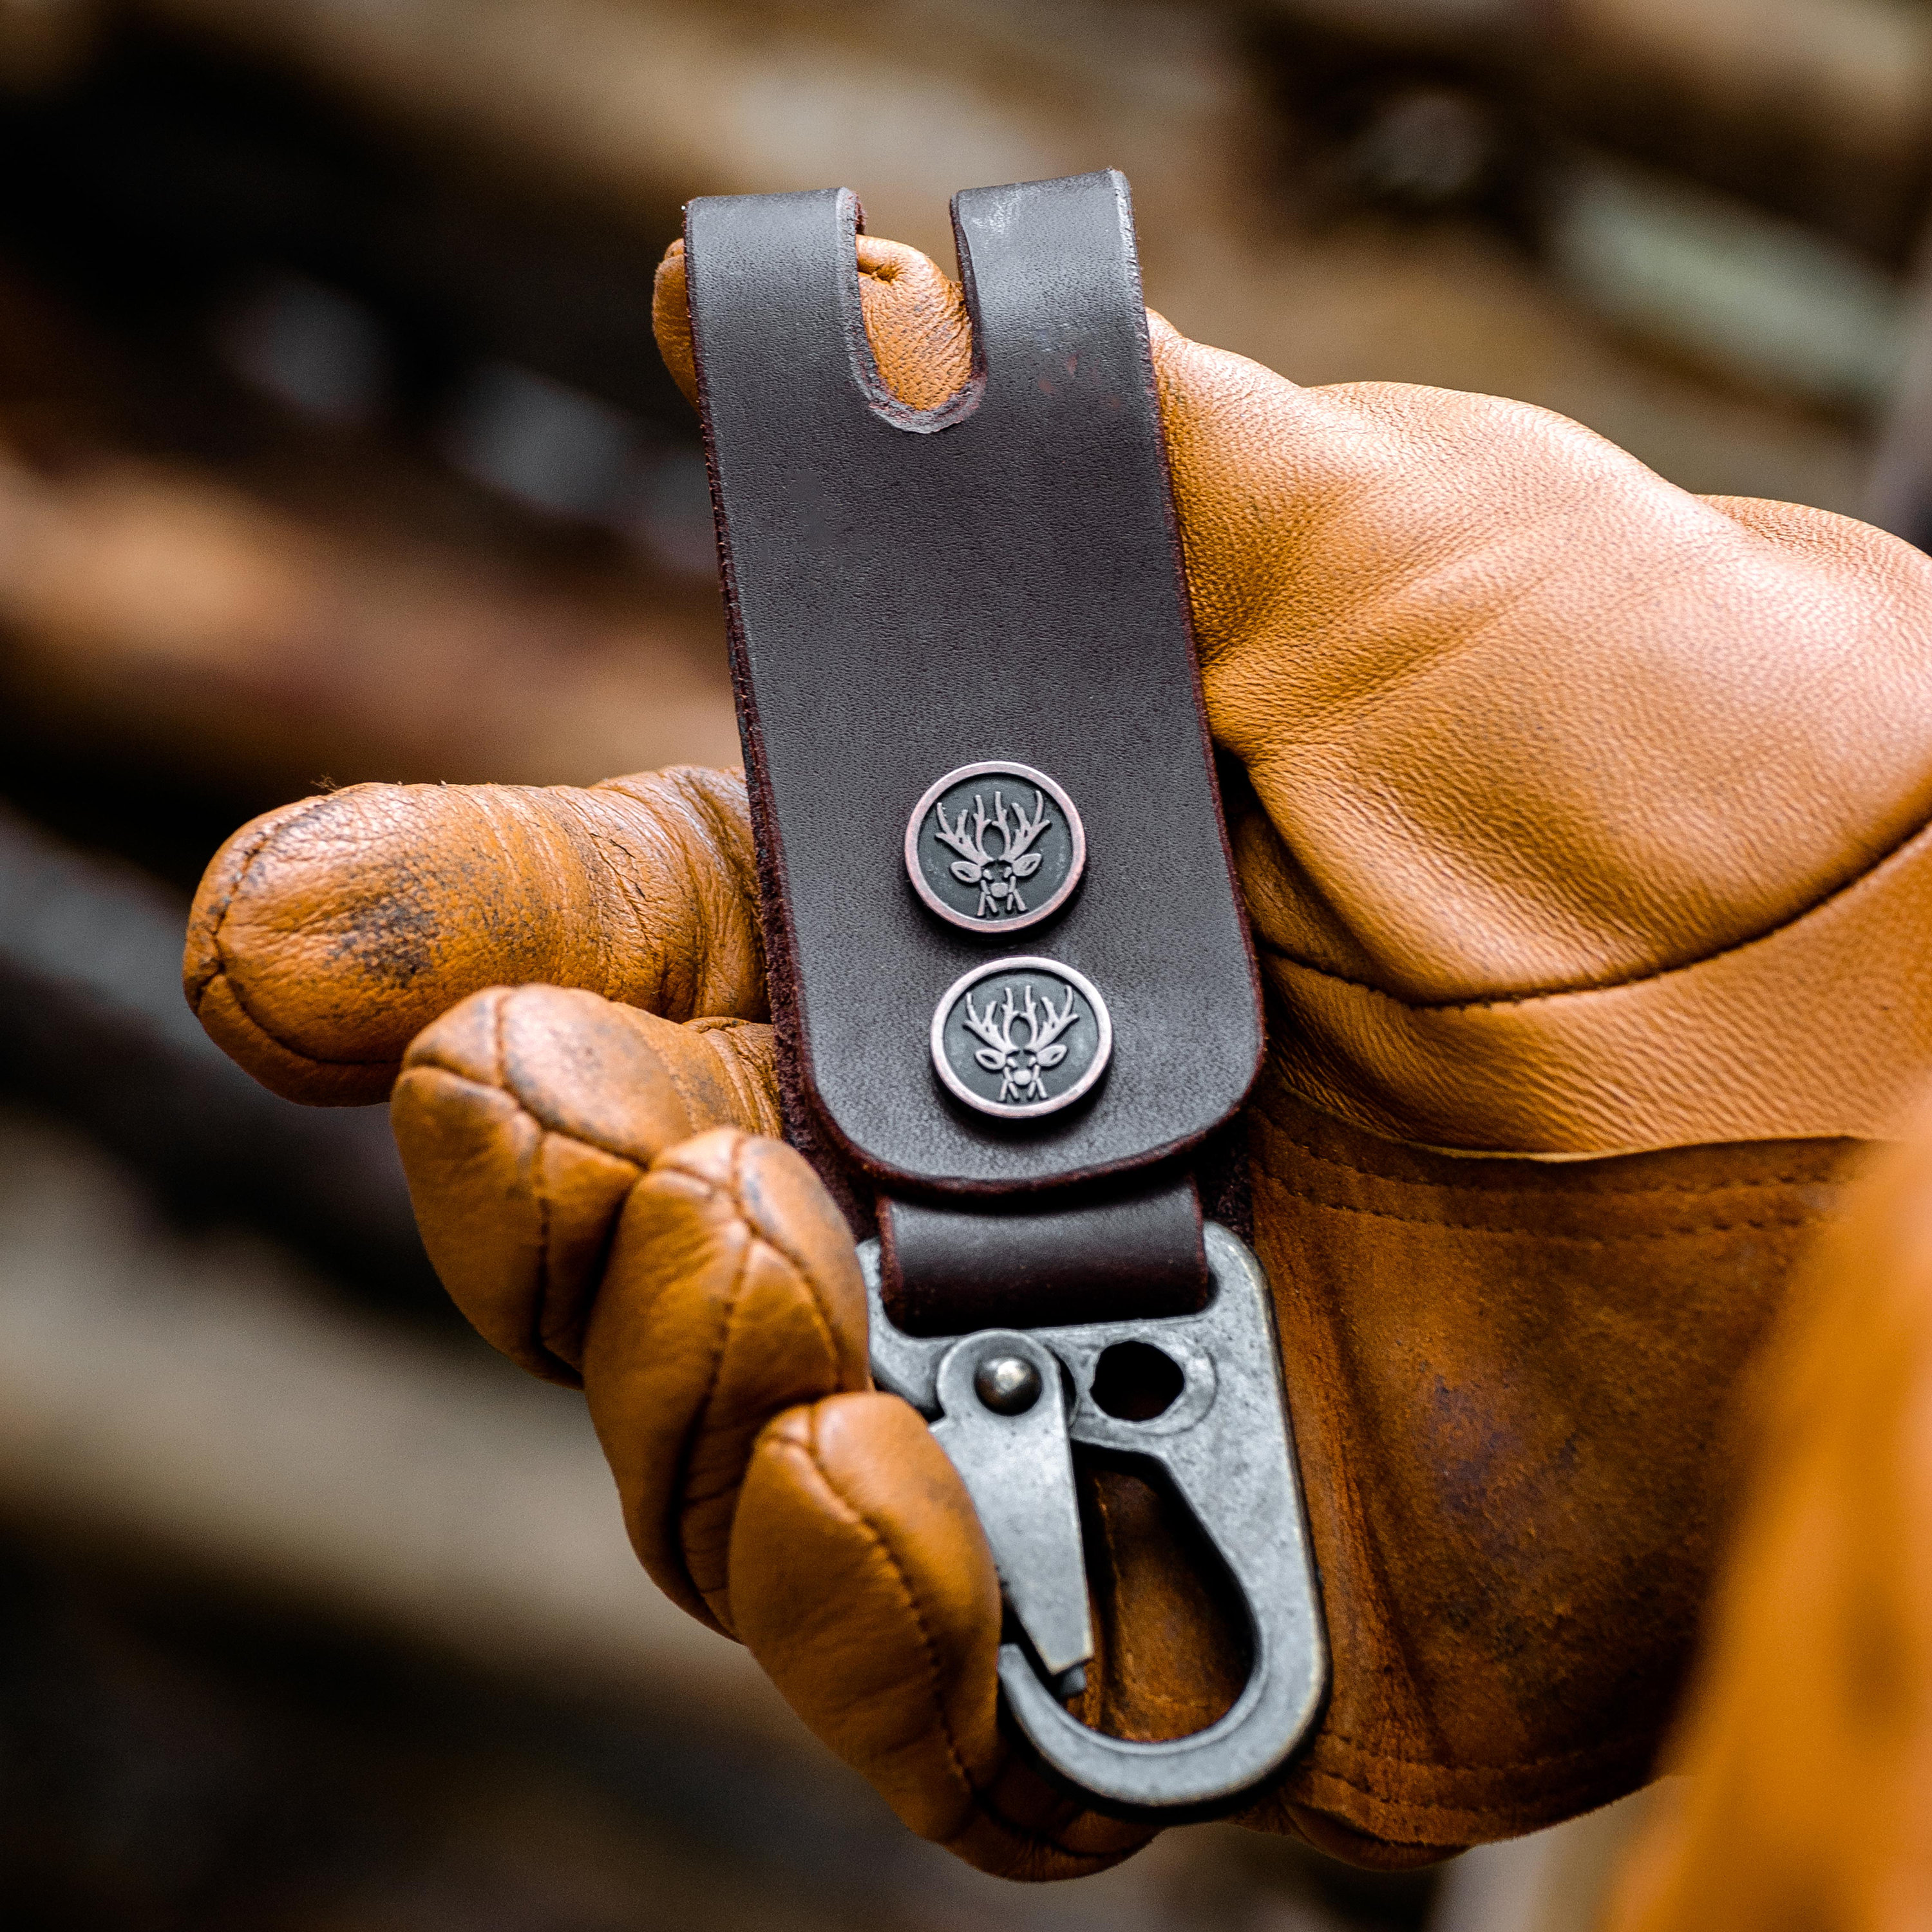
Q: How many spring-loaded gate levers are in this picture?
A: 1